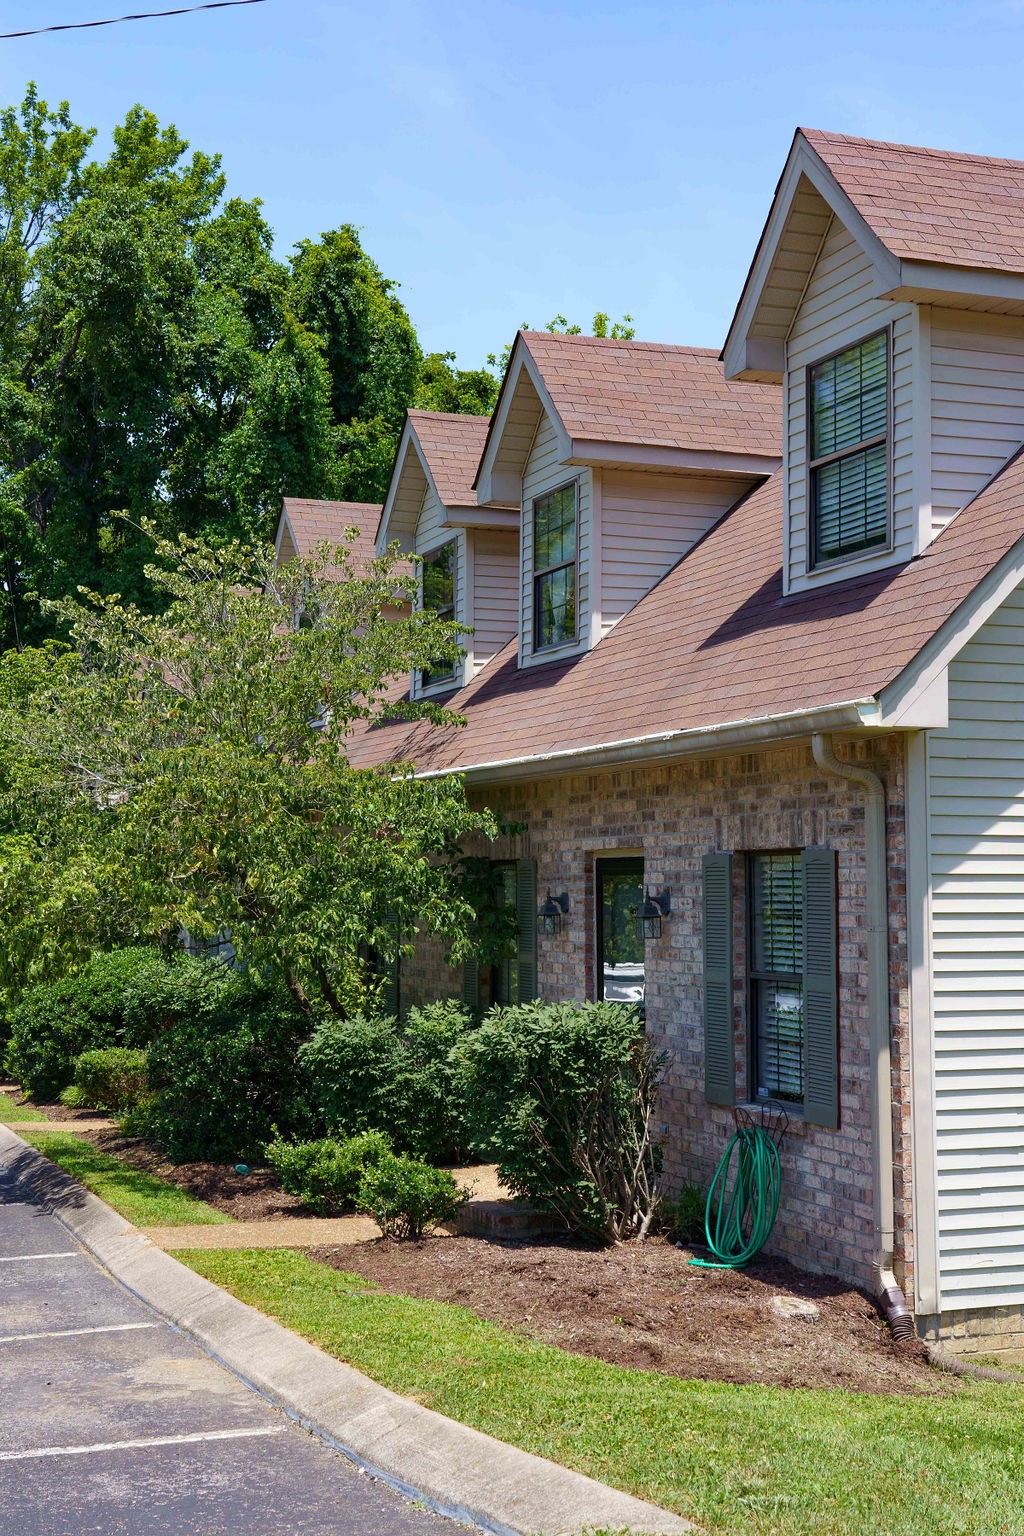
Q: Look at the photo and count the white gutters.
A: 1